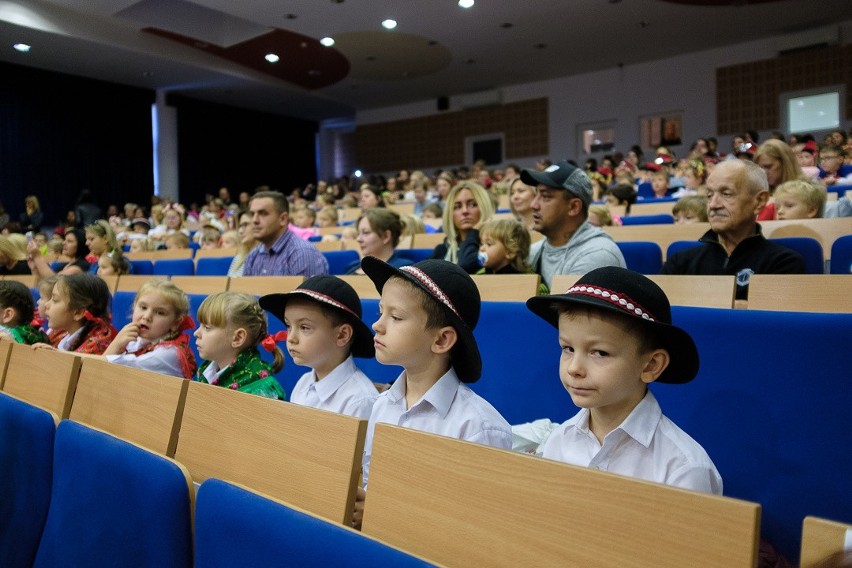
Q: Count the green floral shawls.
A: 2